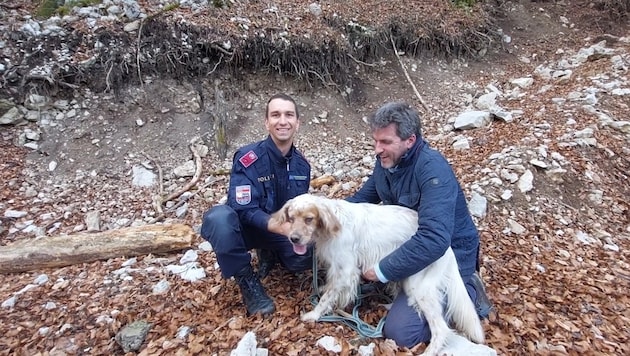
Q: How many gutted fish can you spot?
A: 0